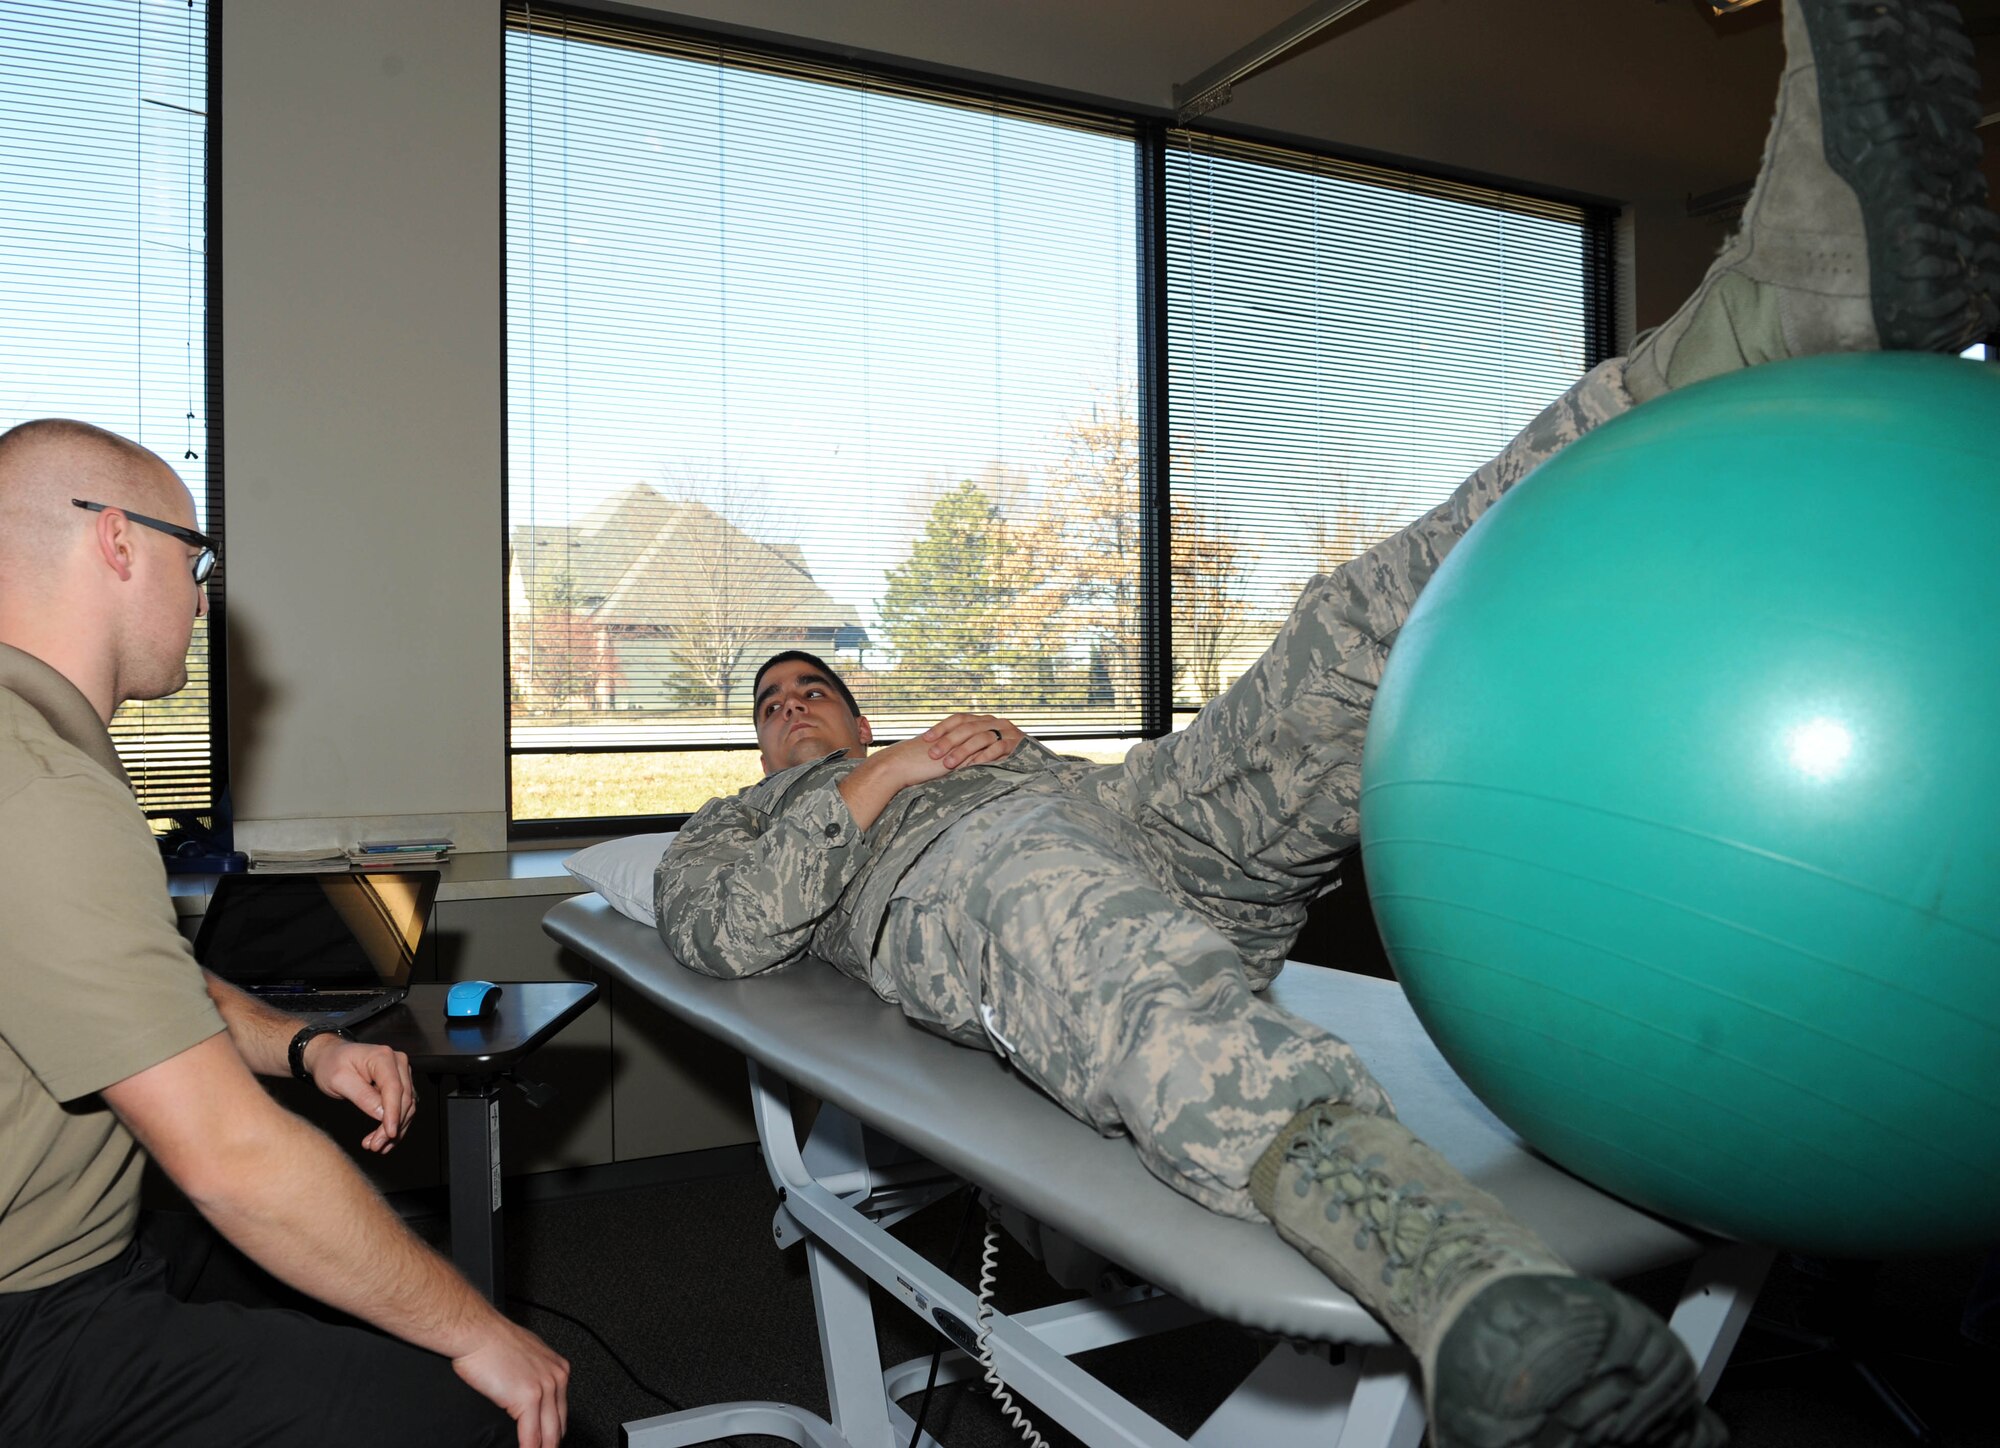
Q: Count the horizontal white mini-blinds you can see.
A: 3